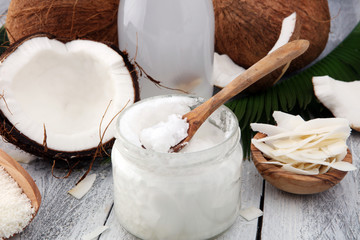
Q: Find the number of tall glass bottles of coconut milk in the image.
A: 1